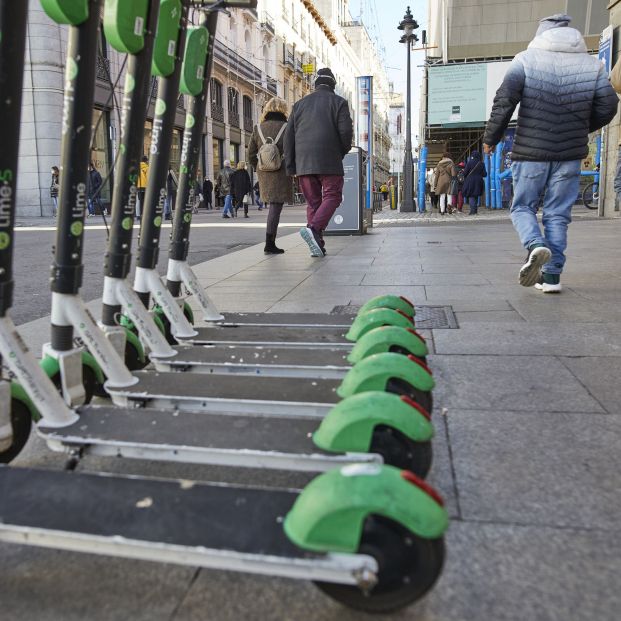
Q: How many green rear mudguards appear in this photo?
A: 6